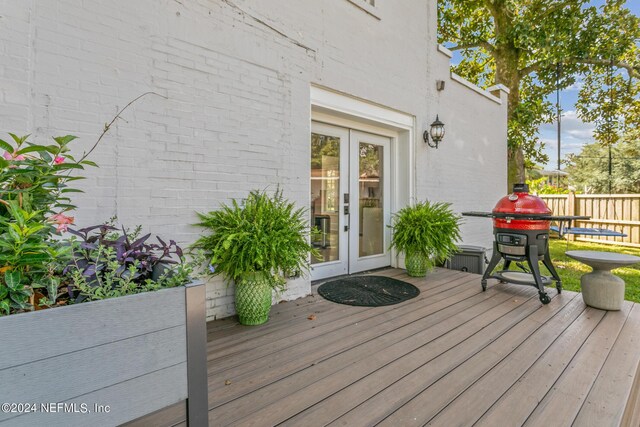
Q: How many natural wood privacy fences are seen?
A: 1